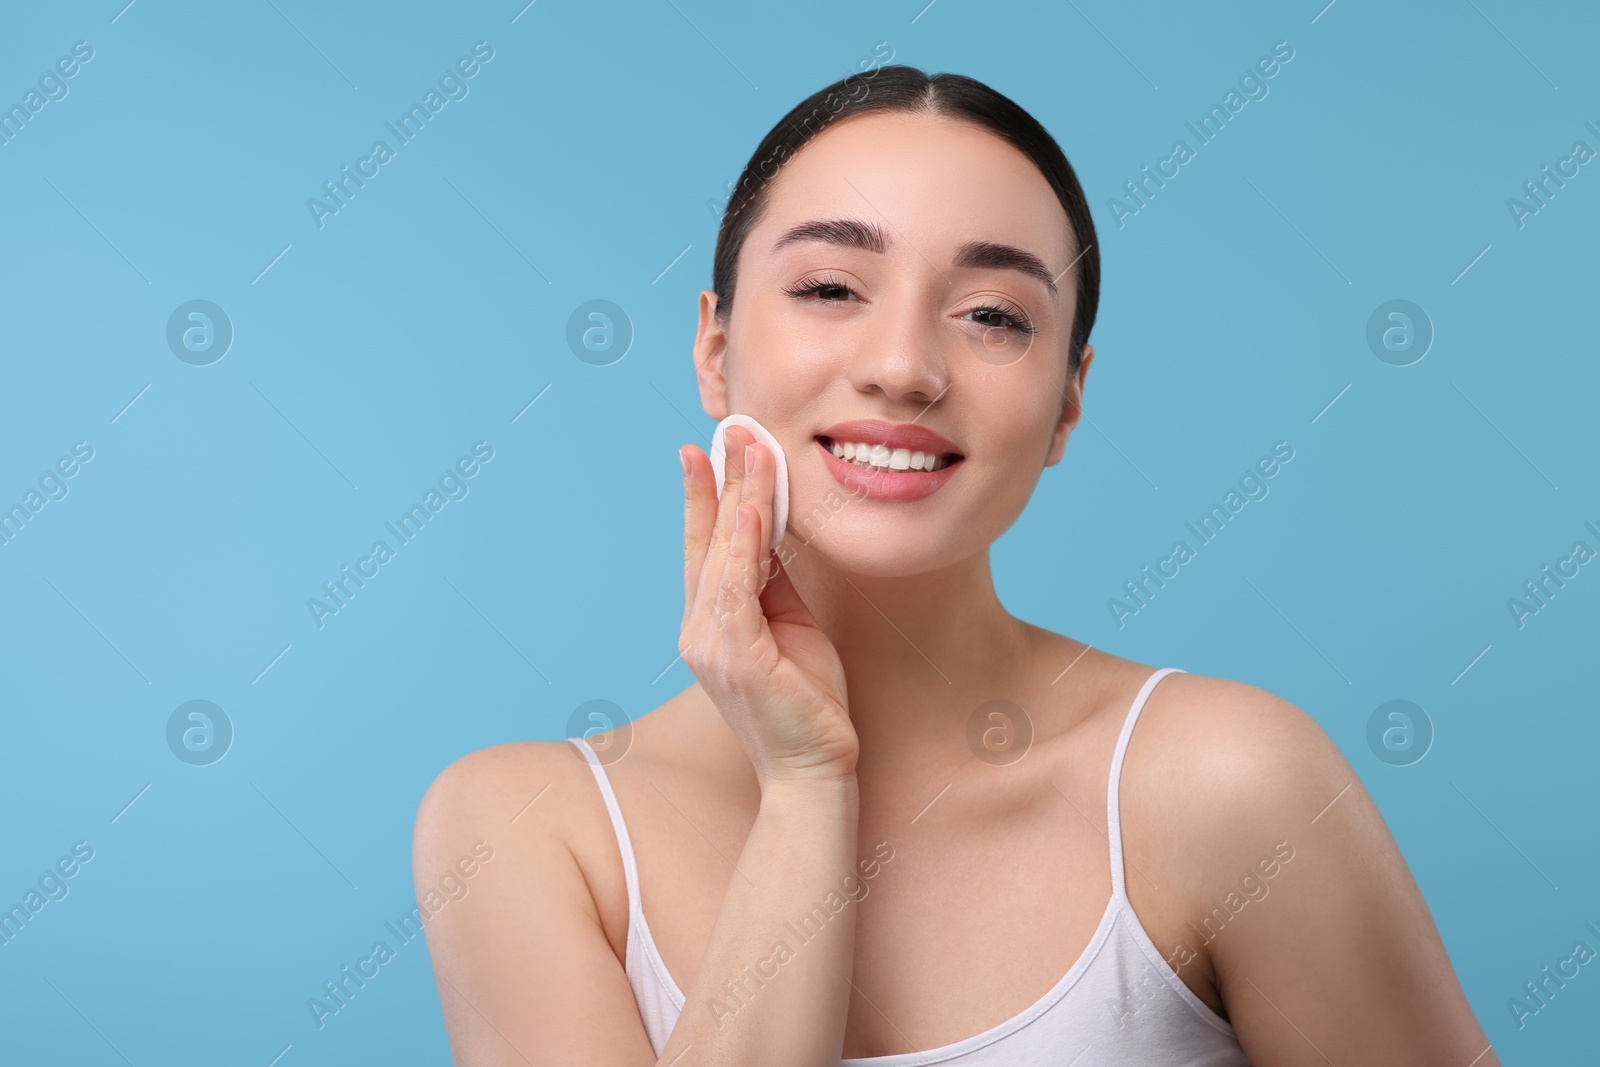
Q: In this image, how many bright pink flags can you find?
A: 0